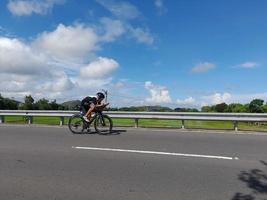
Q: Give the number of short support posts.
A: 6